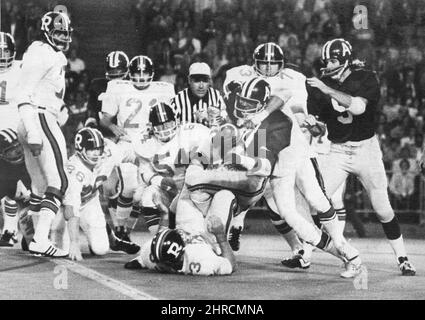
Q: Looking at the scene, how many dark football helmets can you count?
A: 11